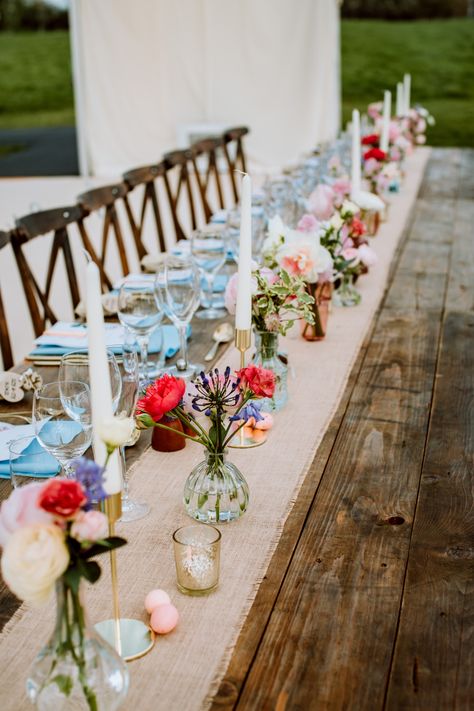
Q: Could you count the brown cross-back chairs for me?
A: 7